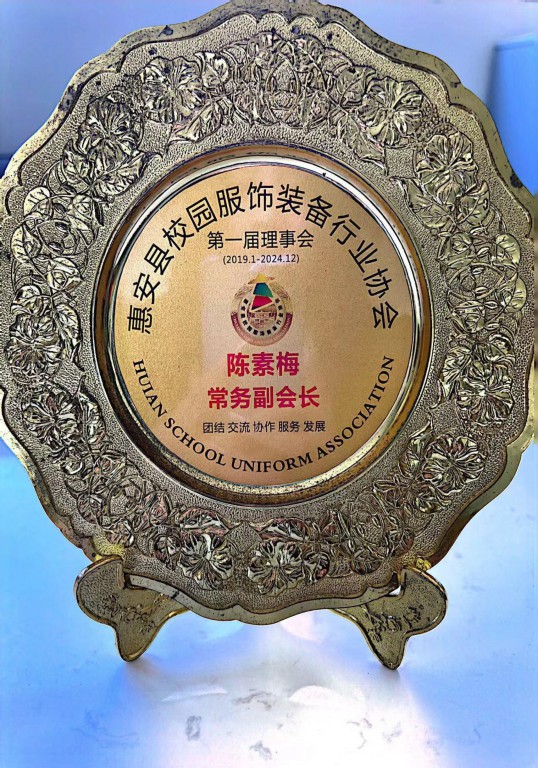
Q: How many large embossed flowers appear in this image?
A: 10